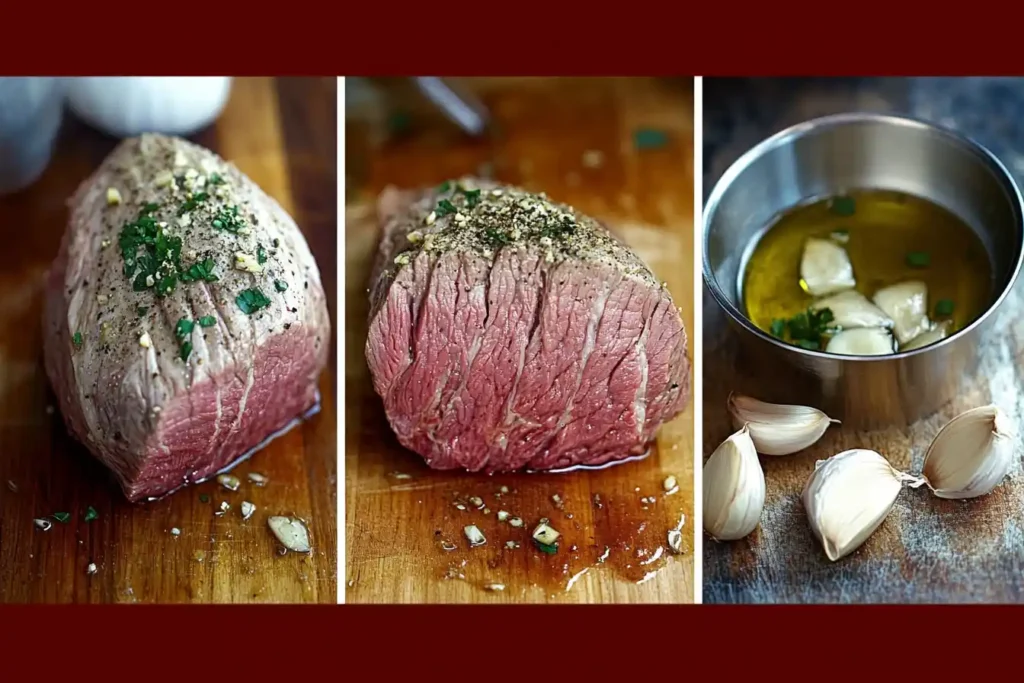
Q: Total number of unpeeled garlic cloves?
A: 4